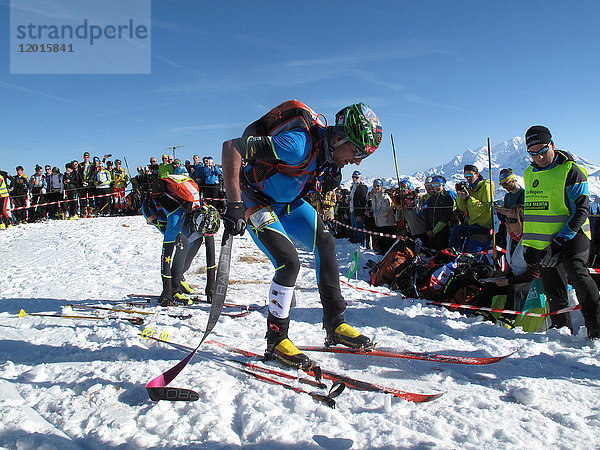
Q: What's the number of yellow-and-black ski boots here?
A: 4